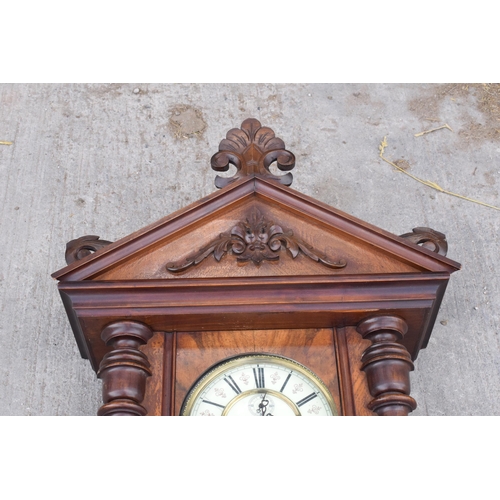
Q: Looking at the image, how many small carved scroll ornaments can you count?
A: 2